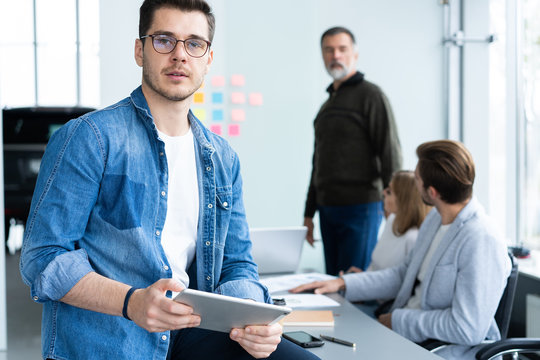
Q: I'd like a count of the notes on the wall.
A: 12